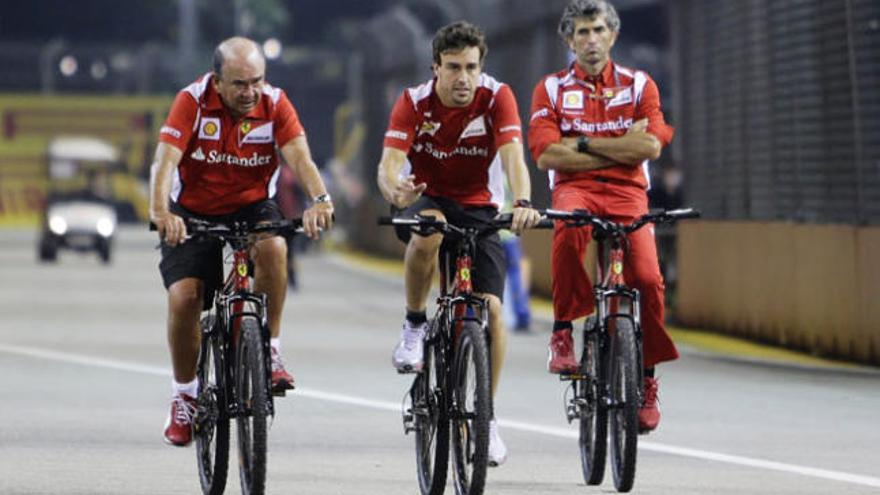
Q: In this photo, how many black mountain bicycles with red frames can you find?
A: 3